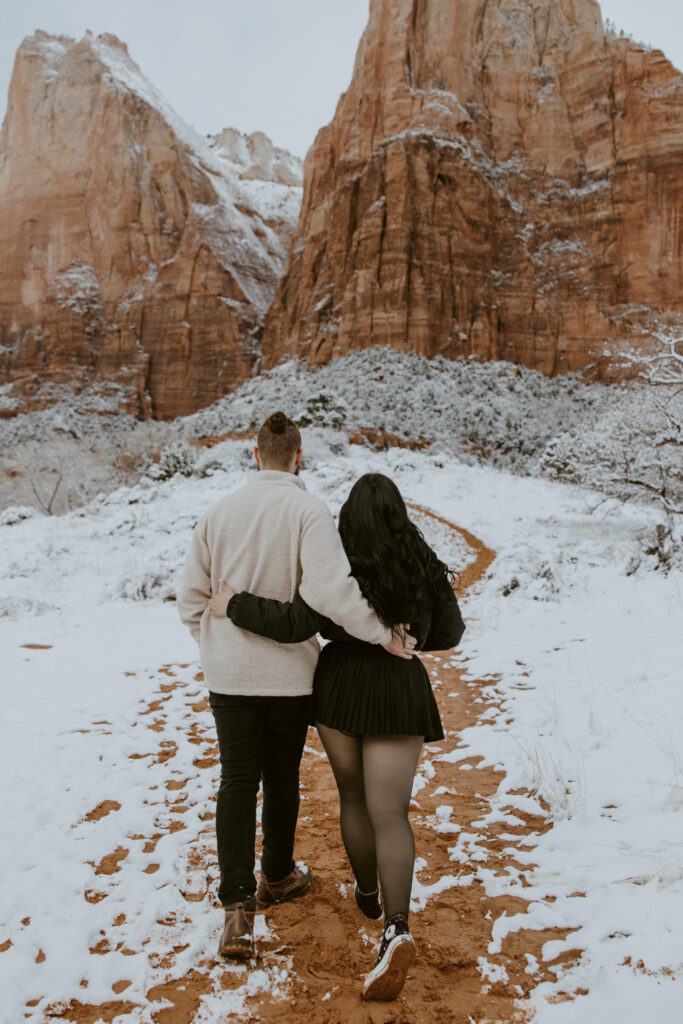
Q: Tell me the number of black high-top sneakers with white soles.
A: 2